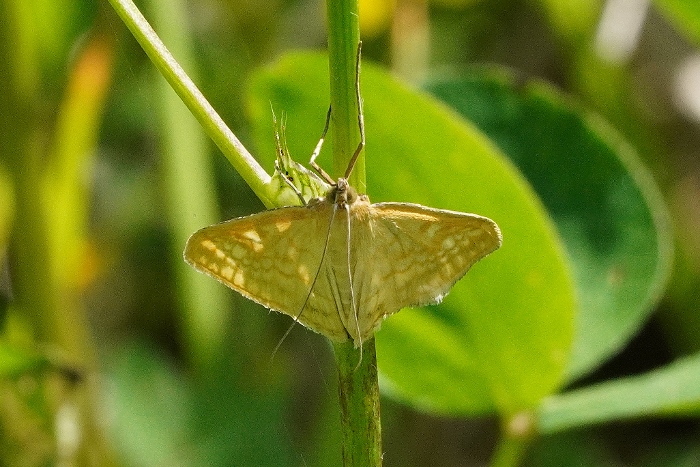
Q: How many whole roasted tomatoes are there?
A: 0